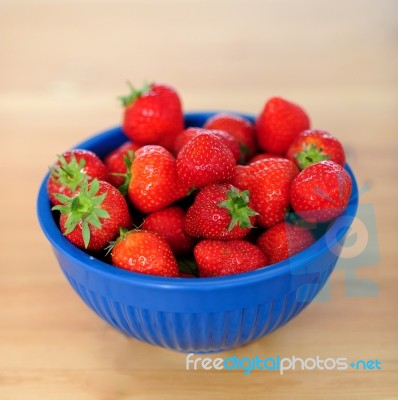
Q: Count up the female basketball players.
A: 0